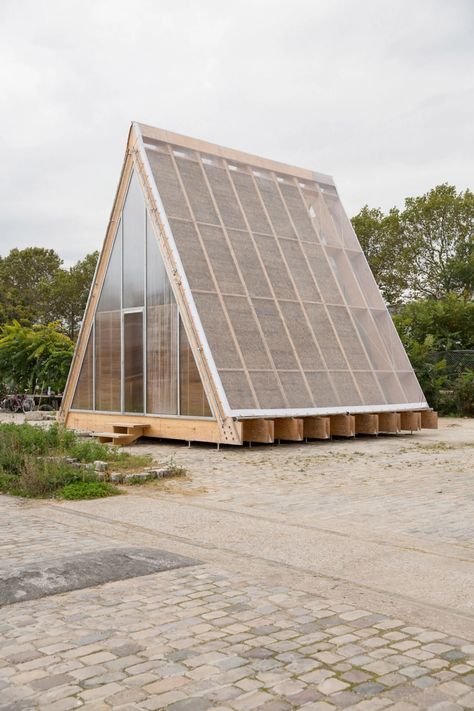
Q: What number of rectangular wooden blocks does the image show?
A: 8